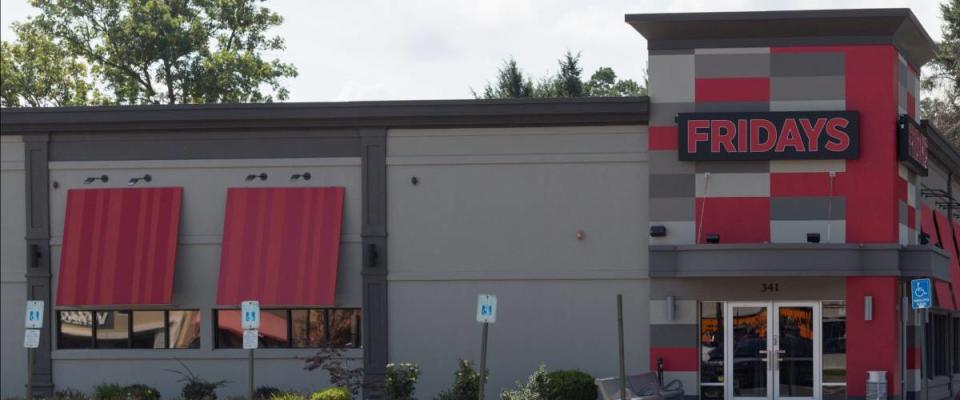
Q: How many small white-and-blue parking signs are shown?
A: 4